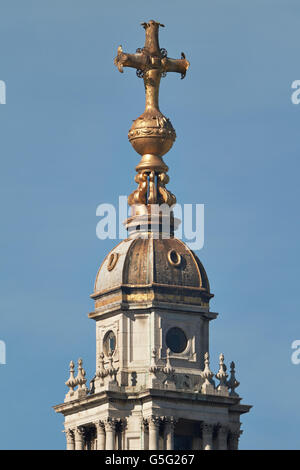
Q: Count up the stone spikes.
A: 9